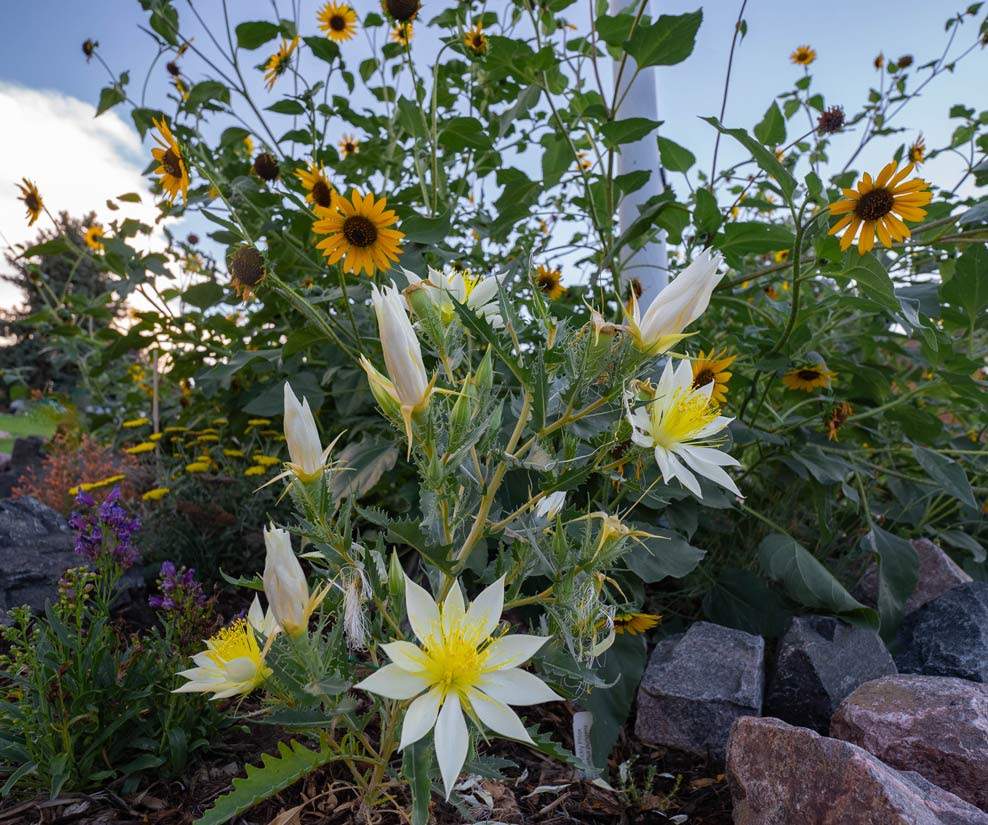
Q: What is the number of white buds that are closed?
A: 4